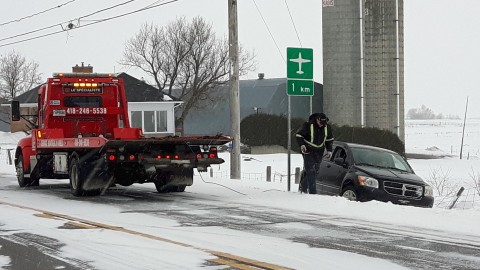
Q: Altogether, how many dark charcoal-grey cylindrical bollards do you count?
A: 0